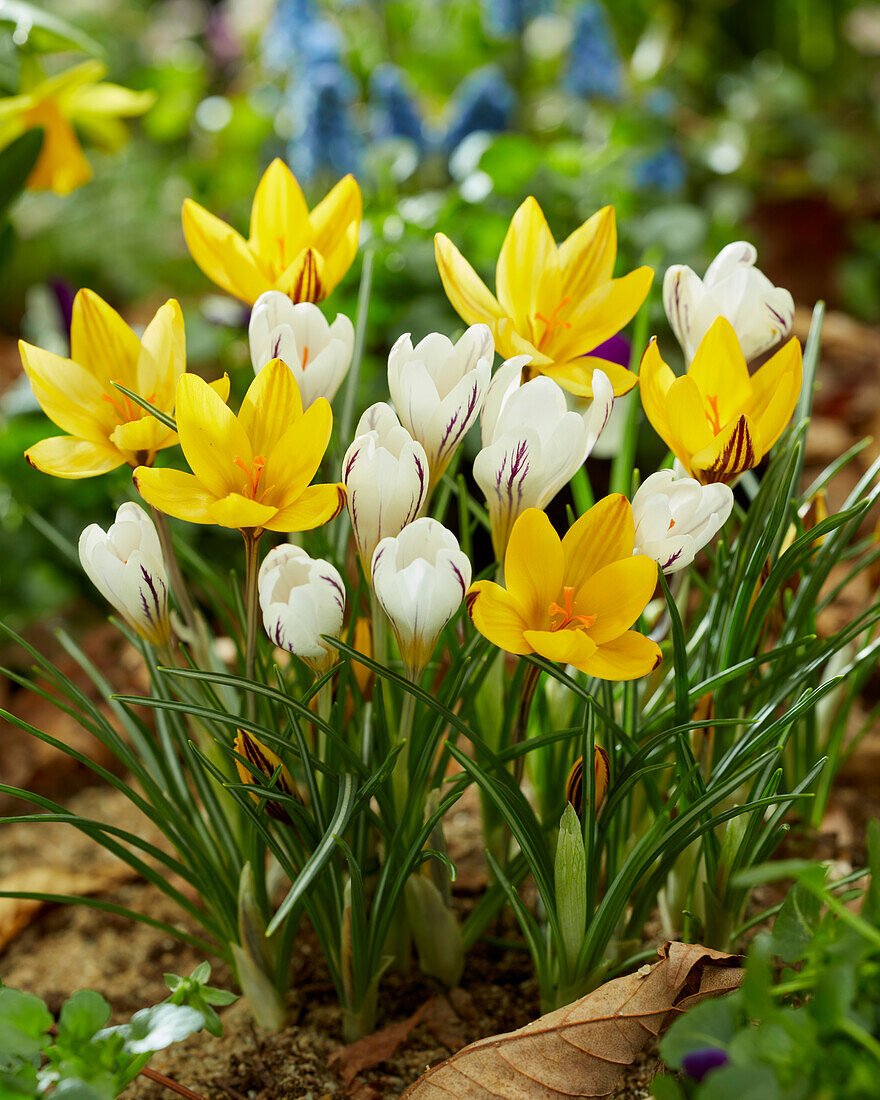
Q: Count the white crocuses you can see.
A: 9